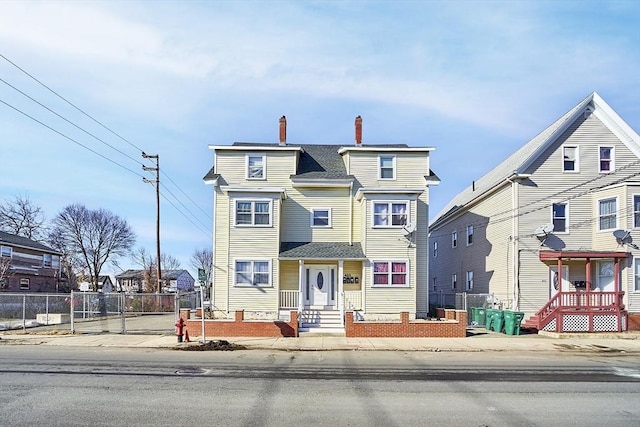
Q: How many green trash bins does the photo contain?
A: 4